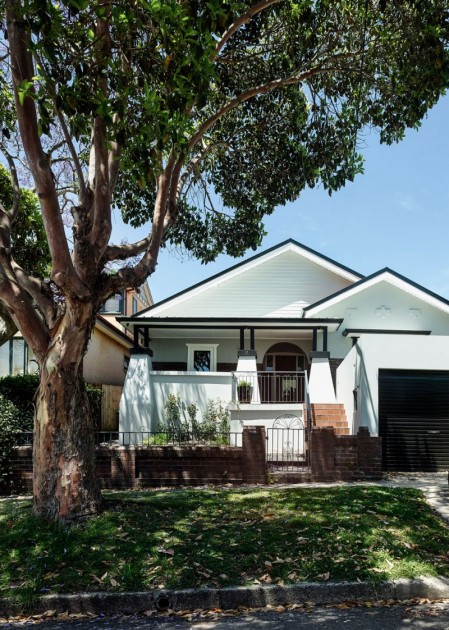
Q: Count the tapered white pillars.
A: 3